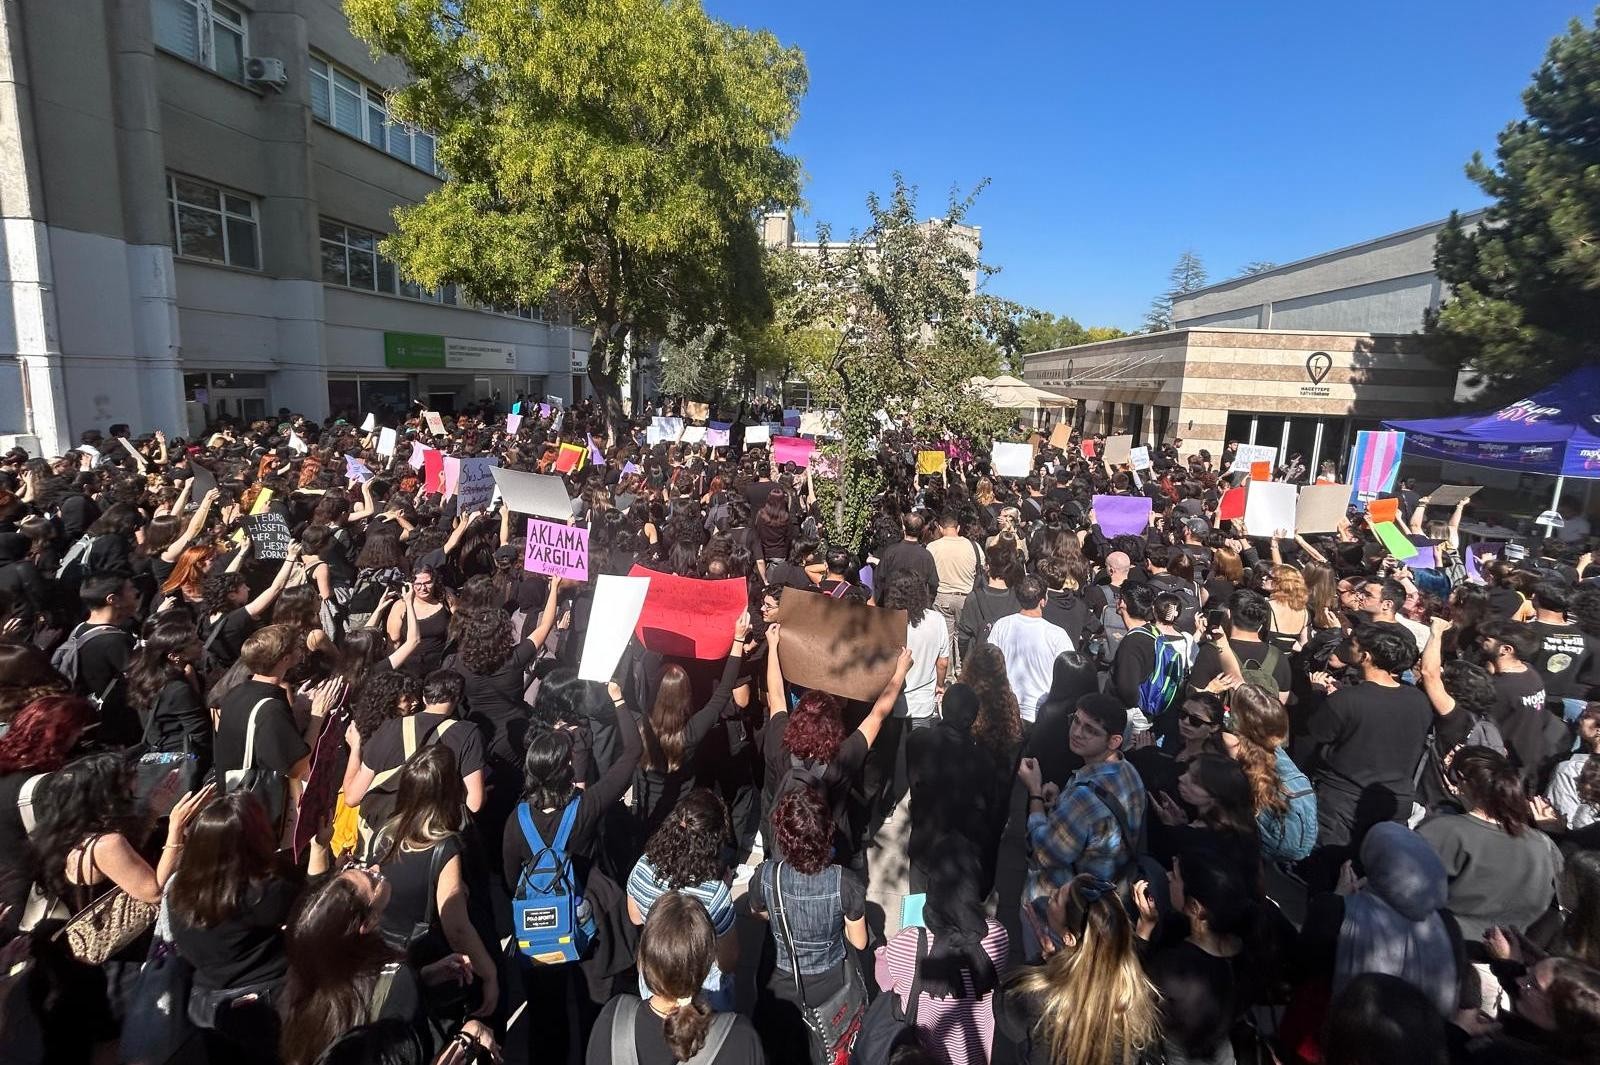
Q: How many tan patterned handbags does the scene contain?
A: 1